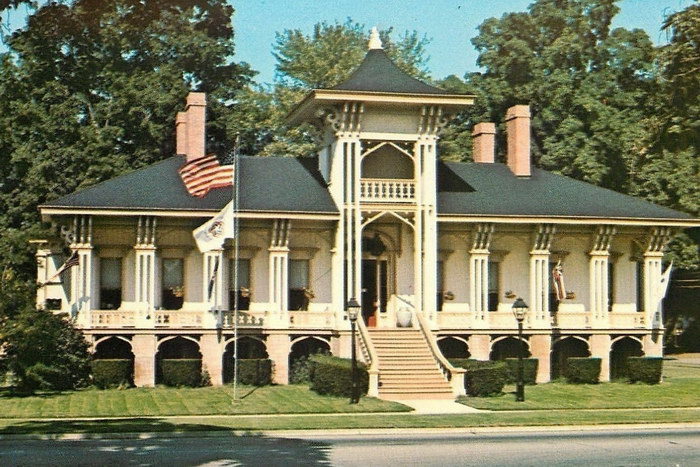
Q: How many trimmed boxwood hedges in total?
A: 8